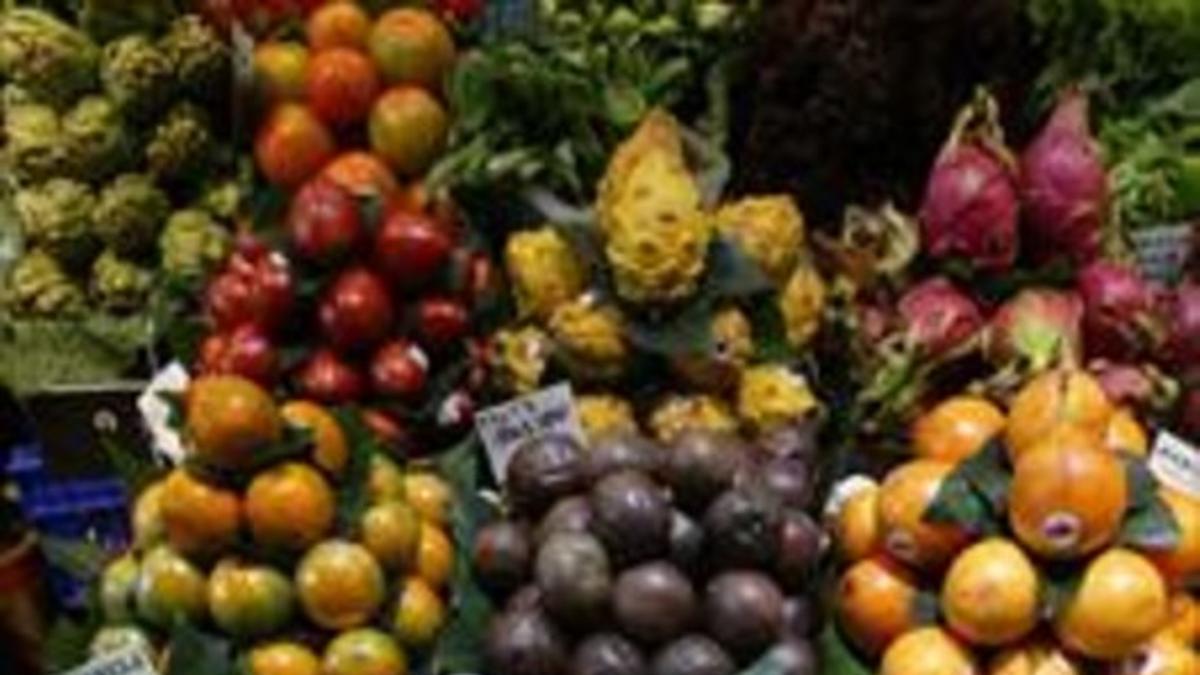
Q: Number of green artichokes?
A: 12